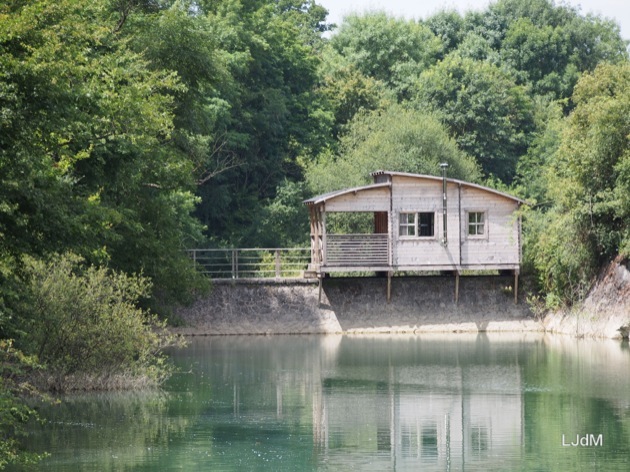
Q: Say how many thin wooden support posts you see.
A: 4